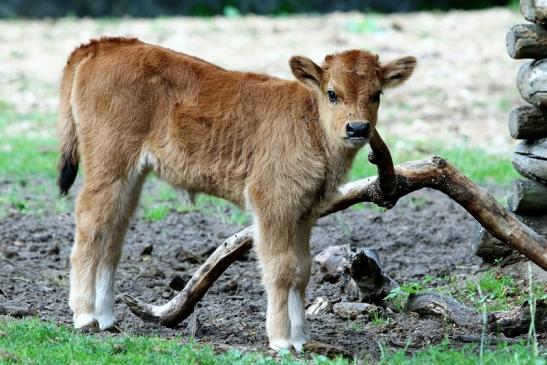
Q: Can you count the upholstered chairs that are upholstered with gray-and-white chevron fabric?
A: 0